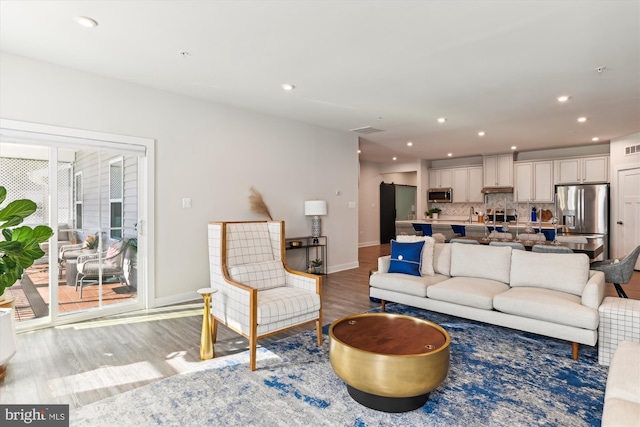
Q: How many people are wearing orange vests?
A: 0